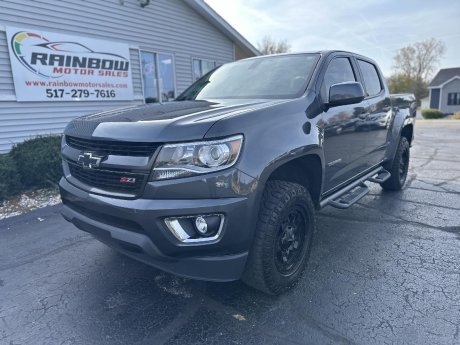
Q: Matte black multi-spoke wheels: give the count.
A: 2